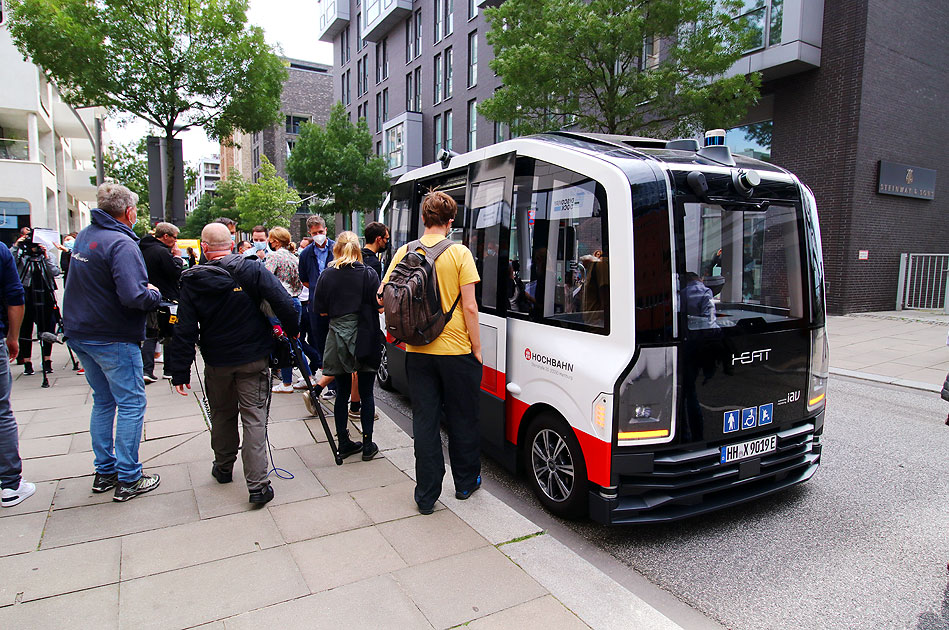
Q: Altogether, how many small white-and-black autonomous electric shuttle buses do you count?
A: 1